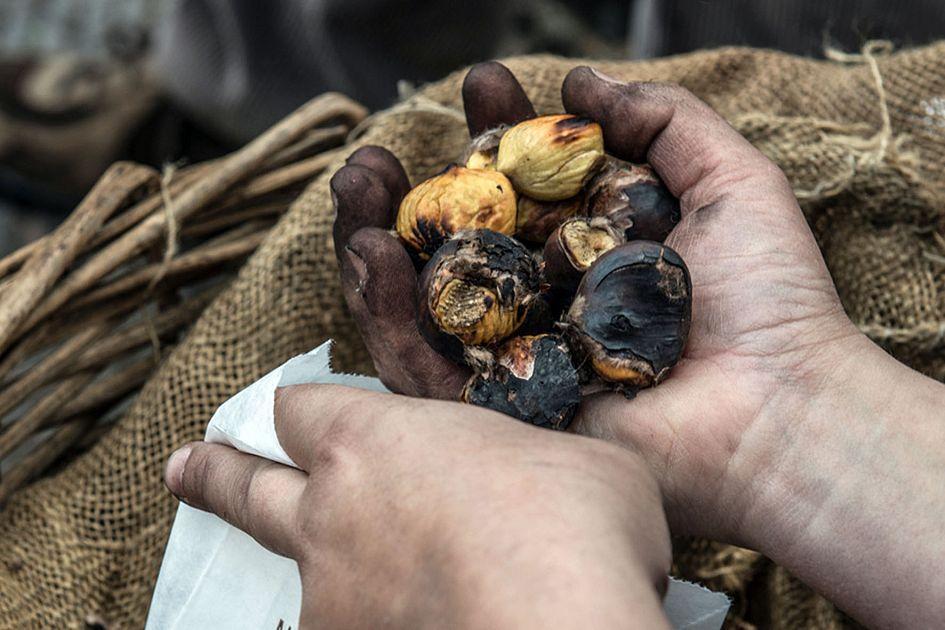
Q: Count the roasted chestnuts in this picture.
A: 9